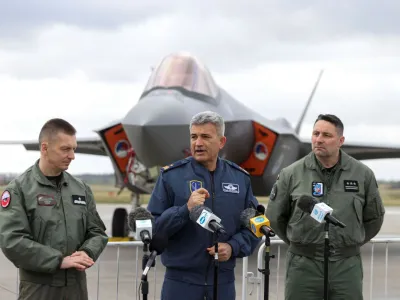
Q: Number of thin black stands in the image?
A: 4